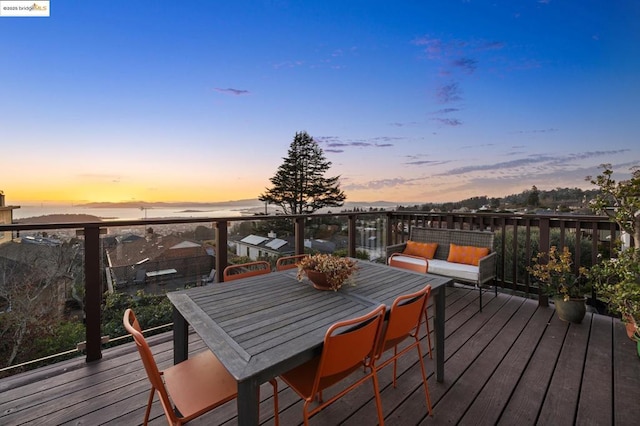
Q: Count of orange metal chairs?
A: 6